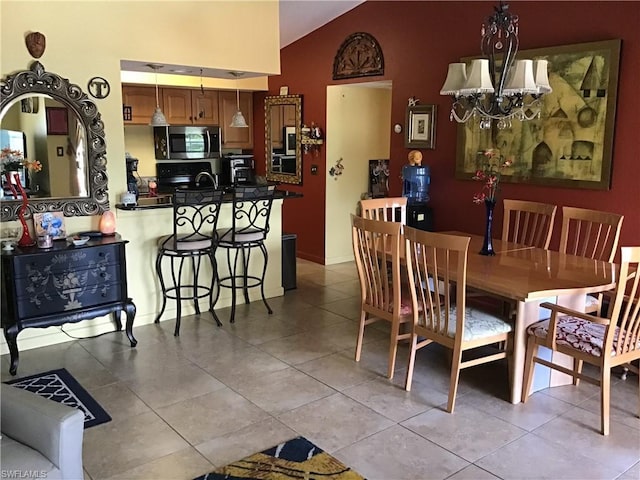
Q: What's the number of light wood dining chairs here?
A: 6